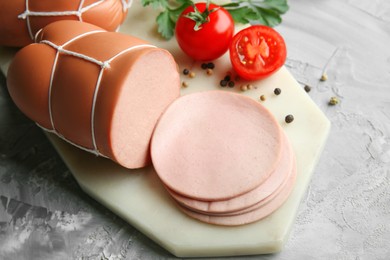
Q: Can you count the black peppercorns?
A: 9